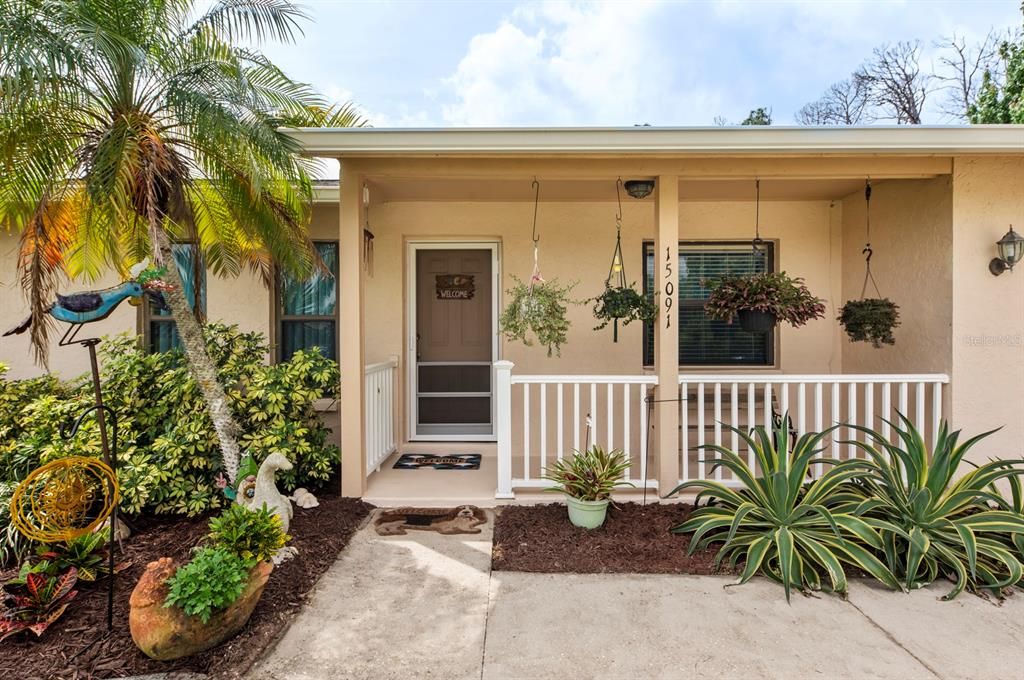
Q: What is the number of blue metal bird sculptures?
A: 1